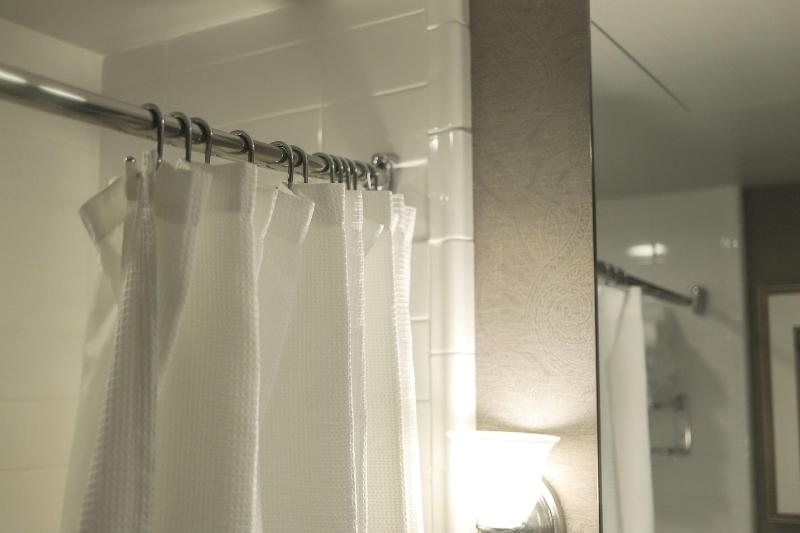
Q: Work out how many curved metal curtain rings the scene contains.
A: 12